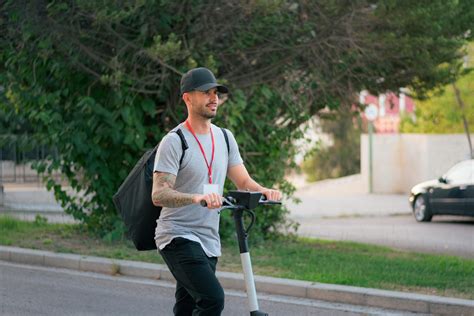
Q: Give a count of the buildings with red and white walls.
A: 1